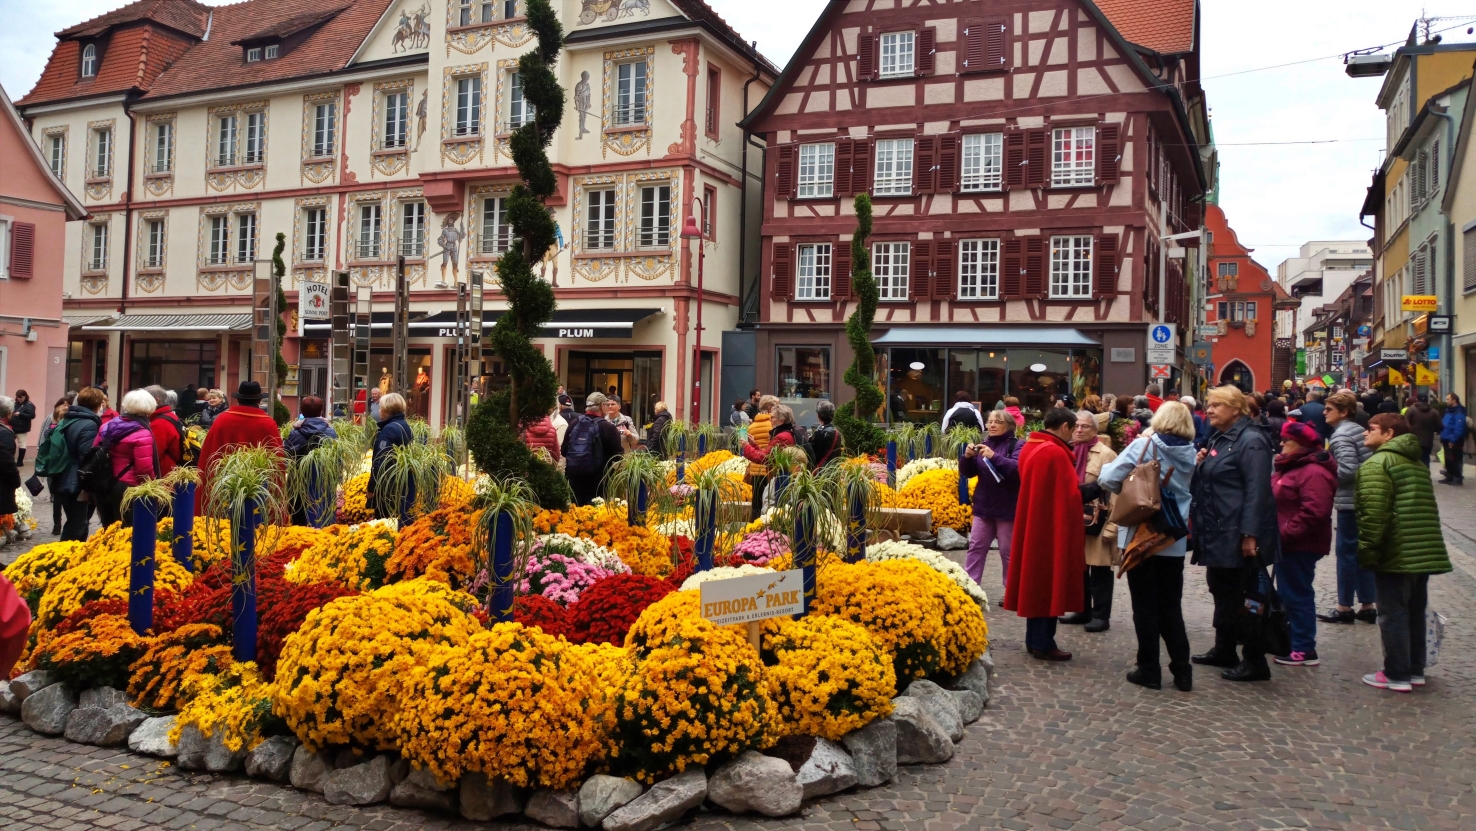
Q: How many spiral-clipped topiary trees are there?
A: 3